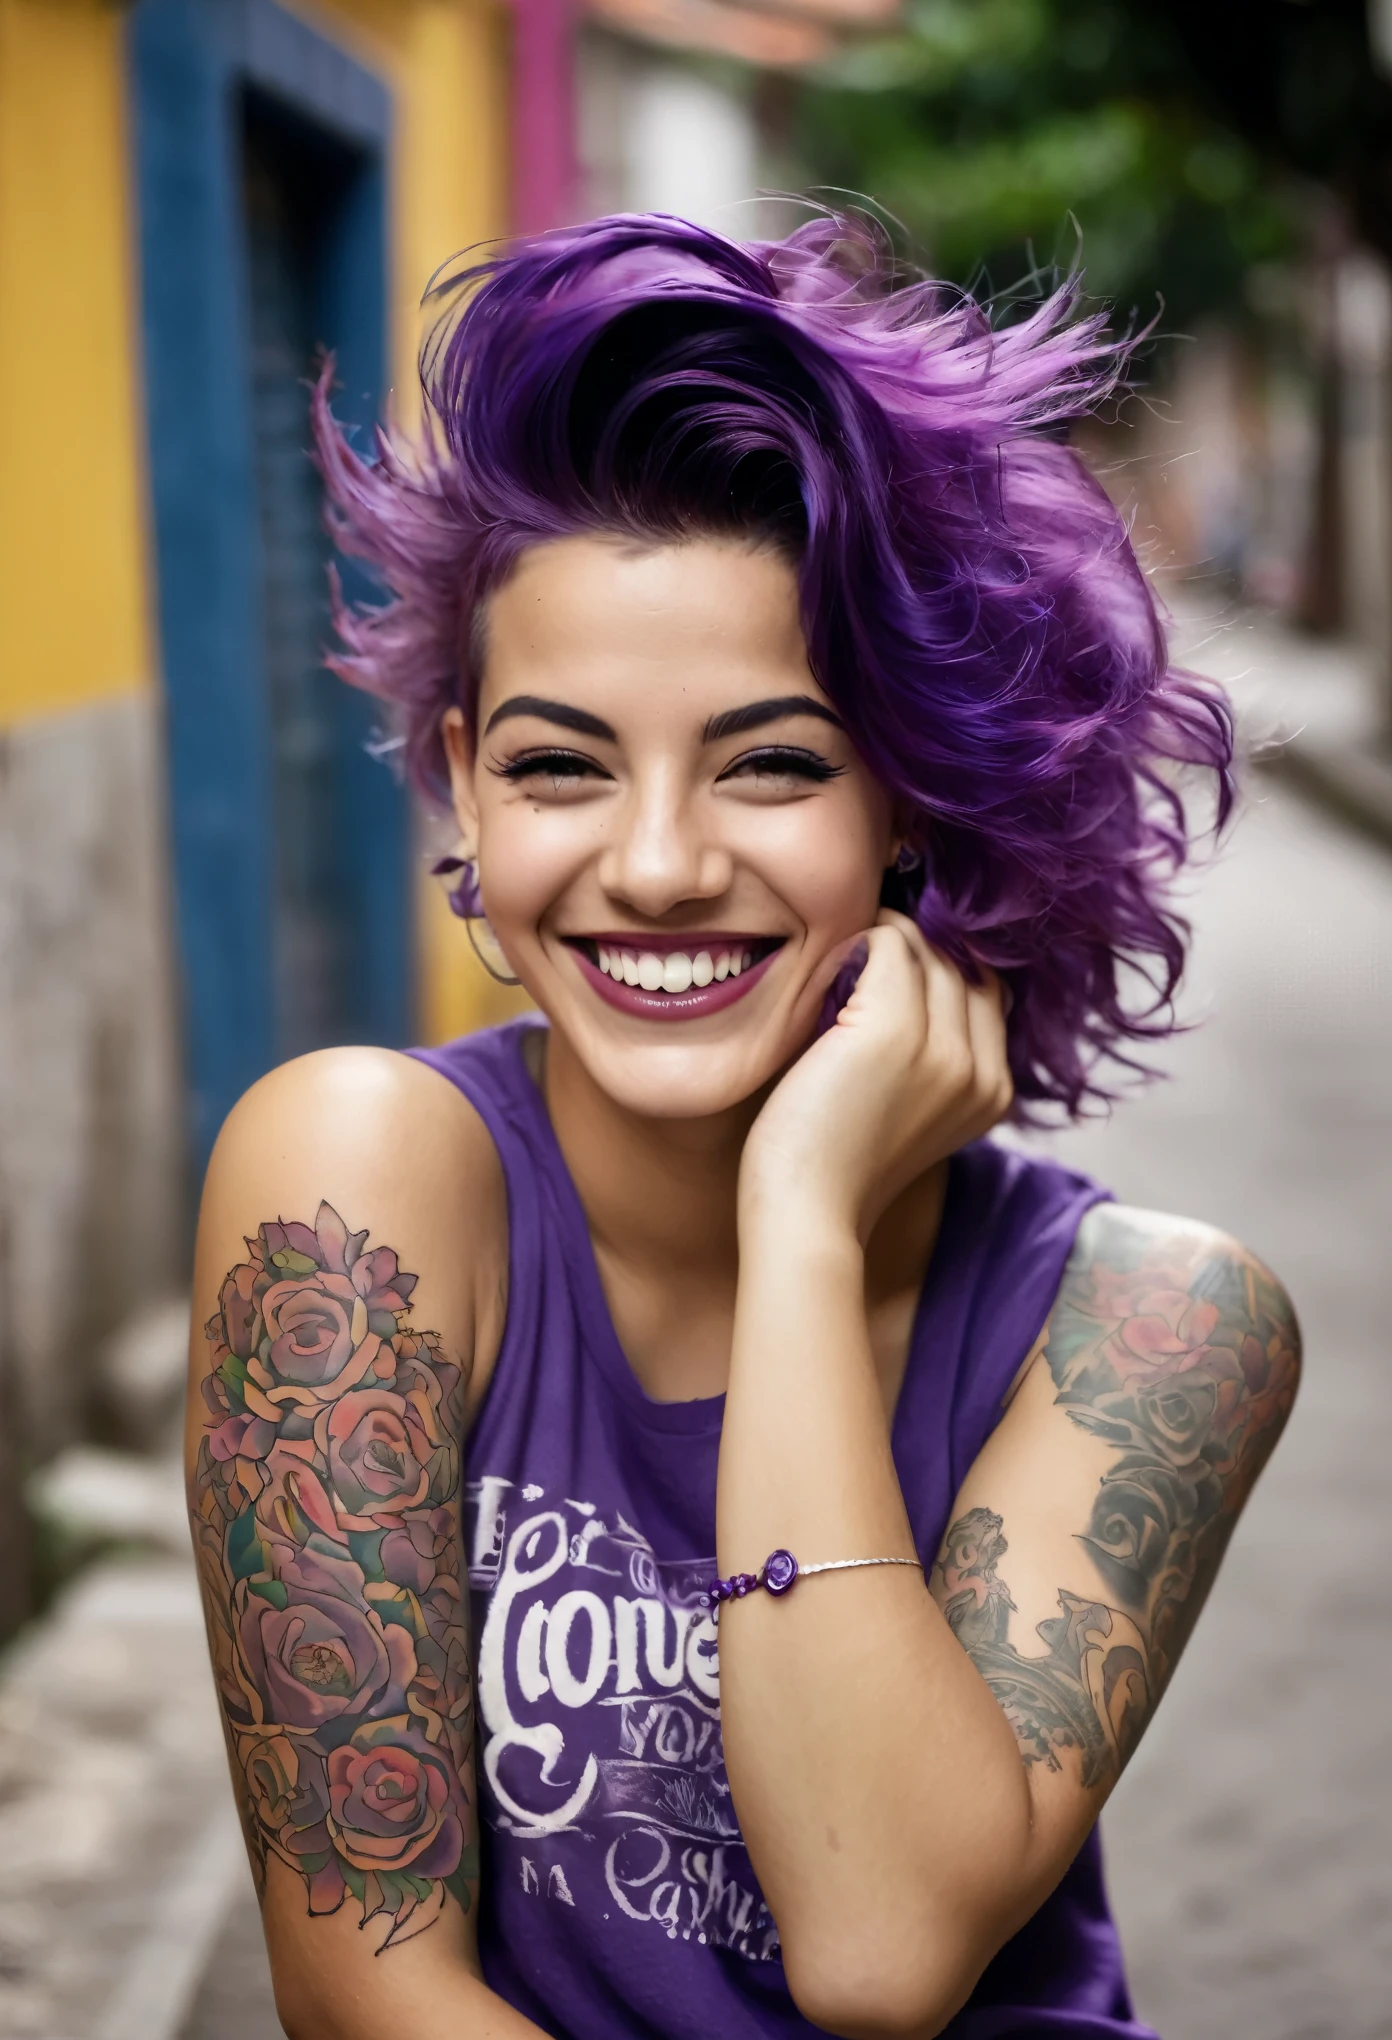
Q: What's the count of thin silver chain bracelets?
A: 1